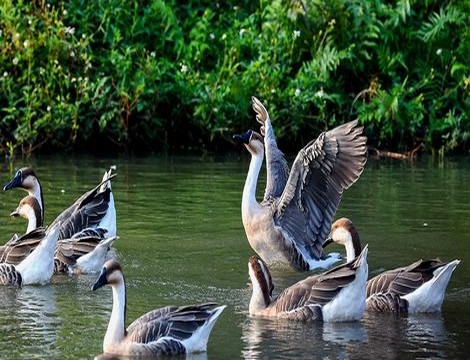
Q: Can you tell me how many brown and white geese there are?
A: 7